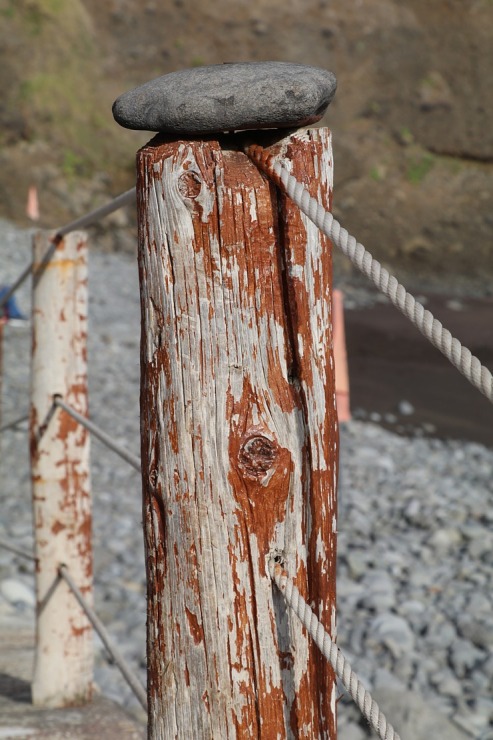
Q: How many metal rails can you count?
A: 0